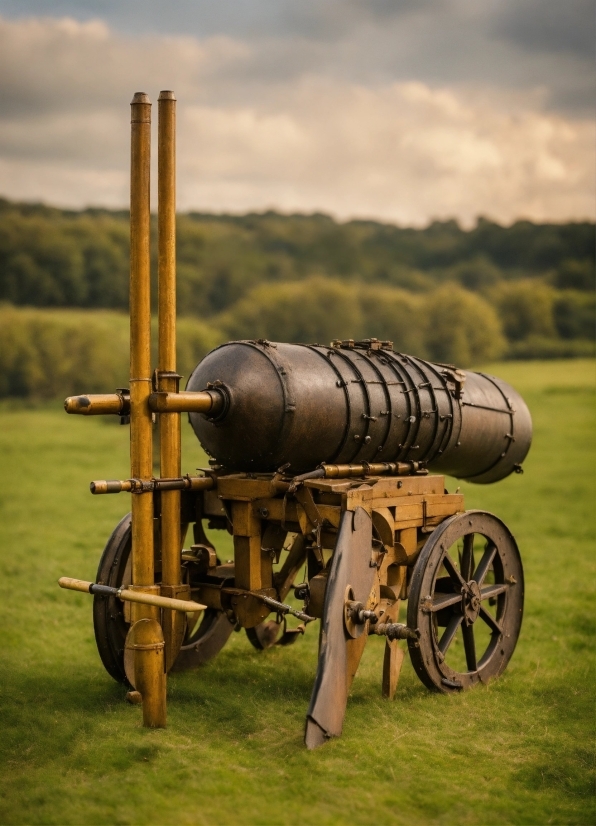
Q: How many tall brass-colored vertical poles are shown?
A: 2